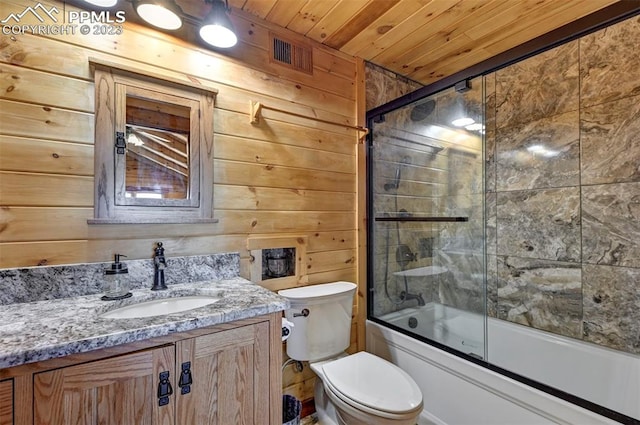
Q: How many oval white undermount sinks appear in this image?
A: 1